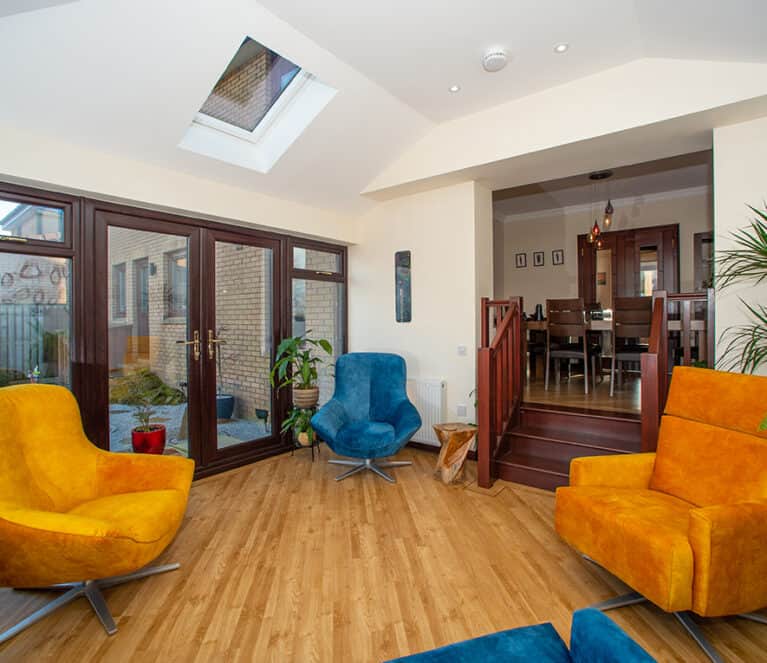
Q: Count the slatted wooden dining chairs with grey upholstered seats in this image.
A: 2